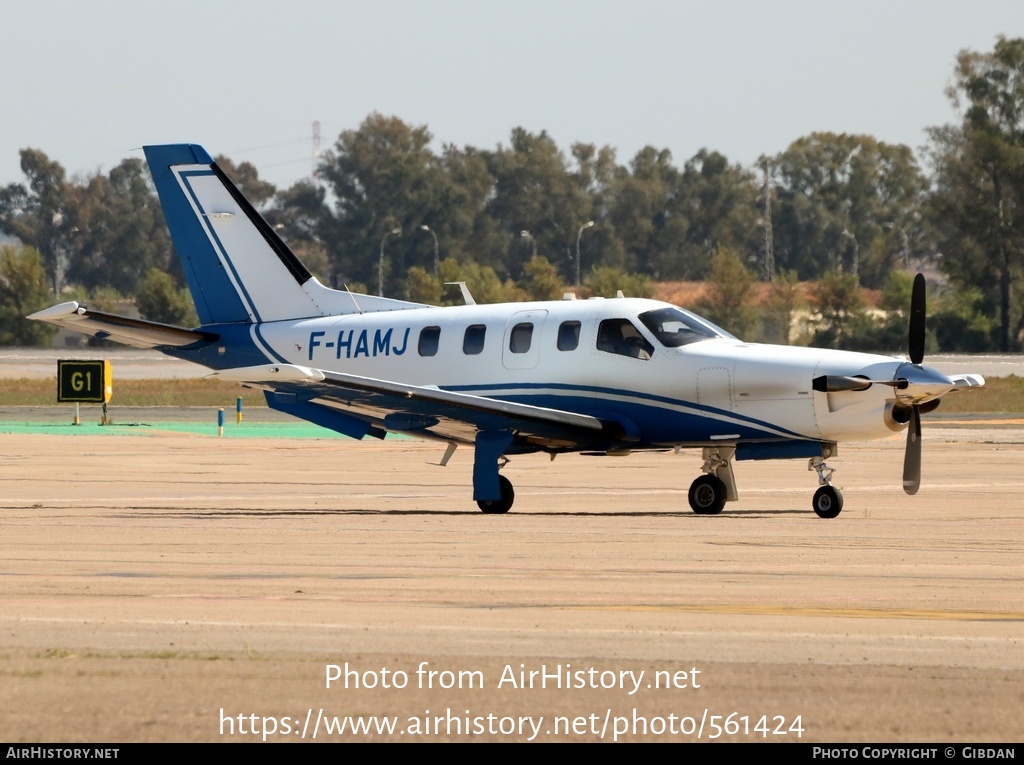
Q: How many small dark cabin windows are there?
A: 4